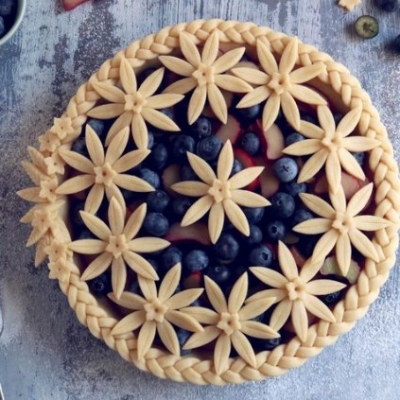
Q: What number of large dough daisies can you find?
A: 11